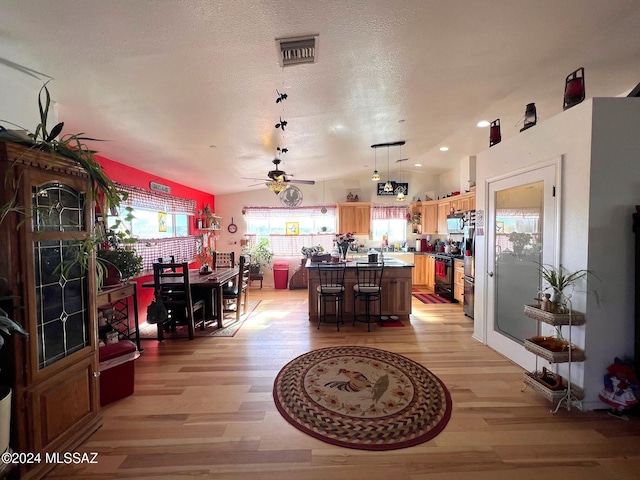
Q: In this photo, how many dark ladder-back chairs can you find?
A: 4